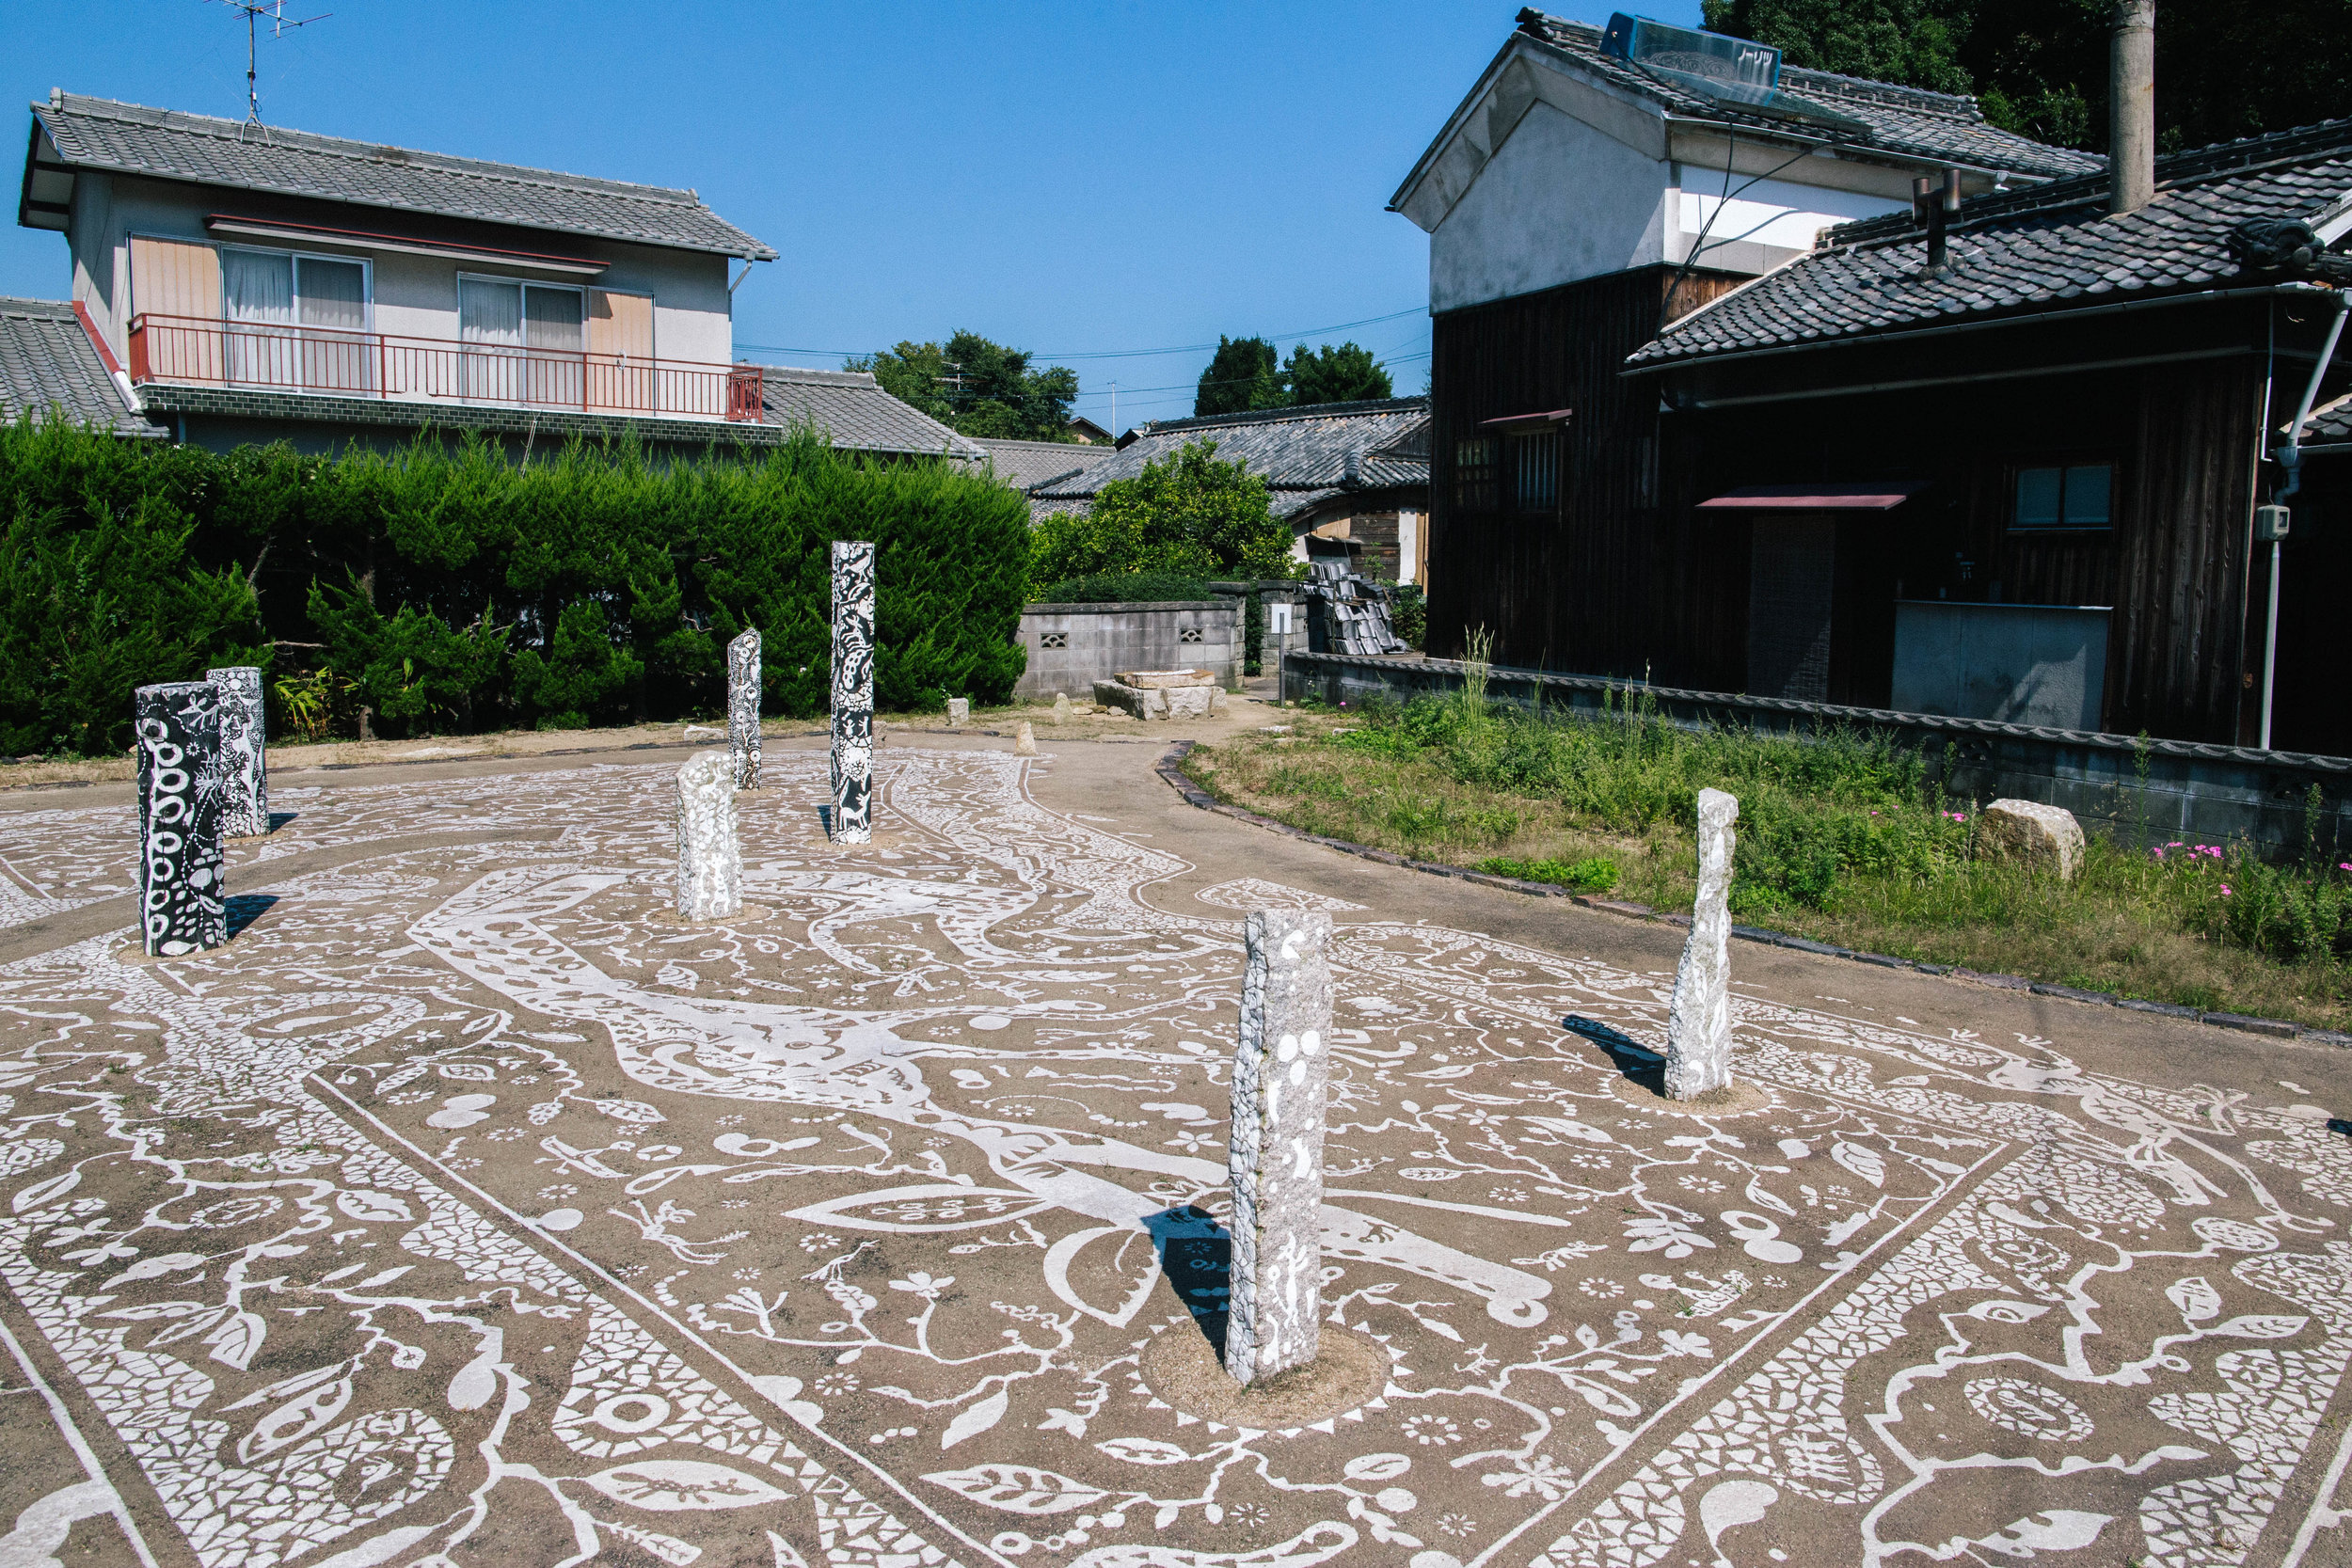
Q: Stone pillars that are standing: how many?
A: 7